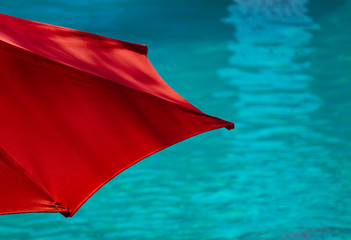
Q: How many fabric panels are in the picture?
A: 3